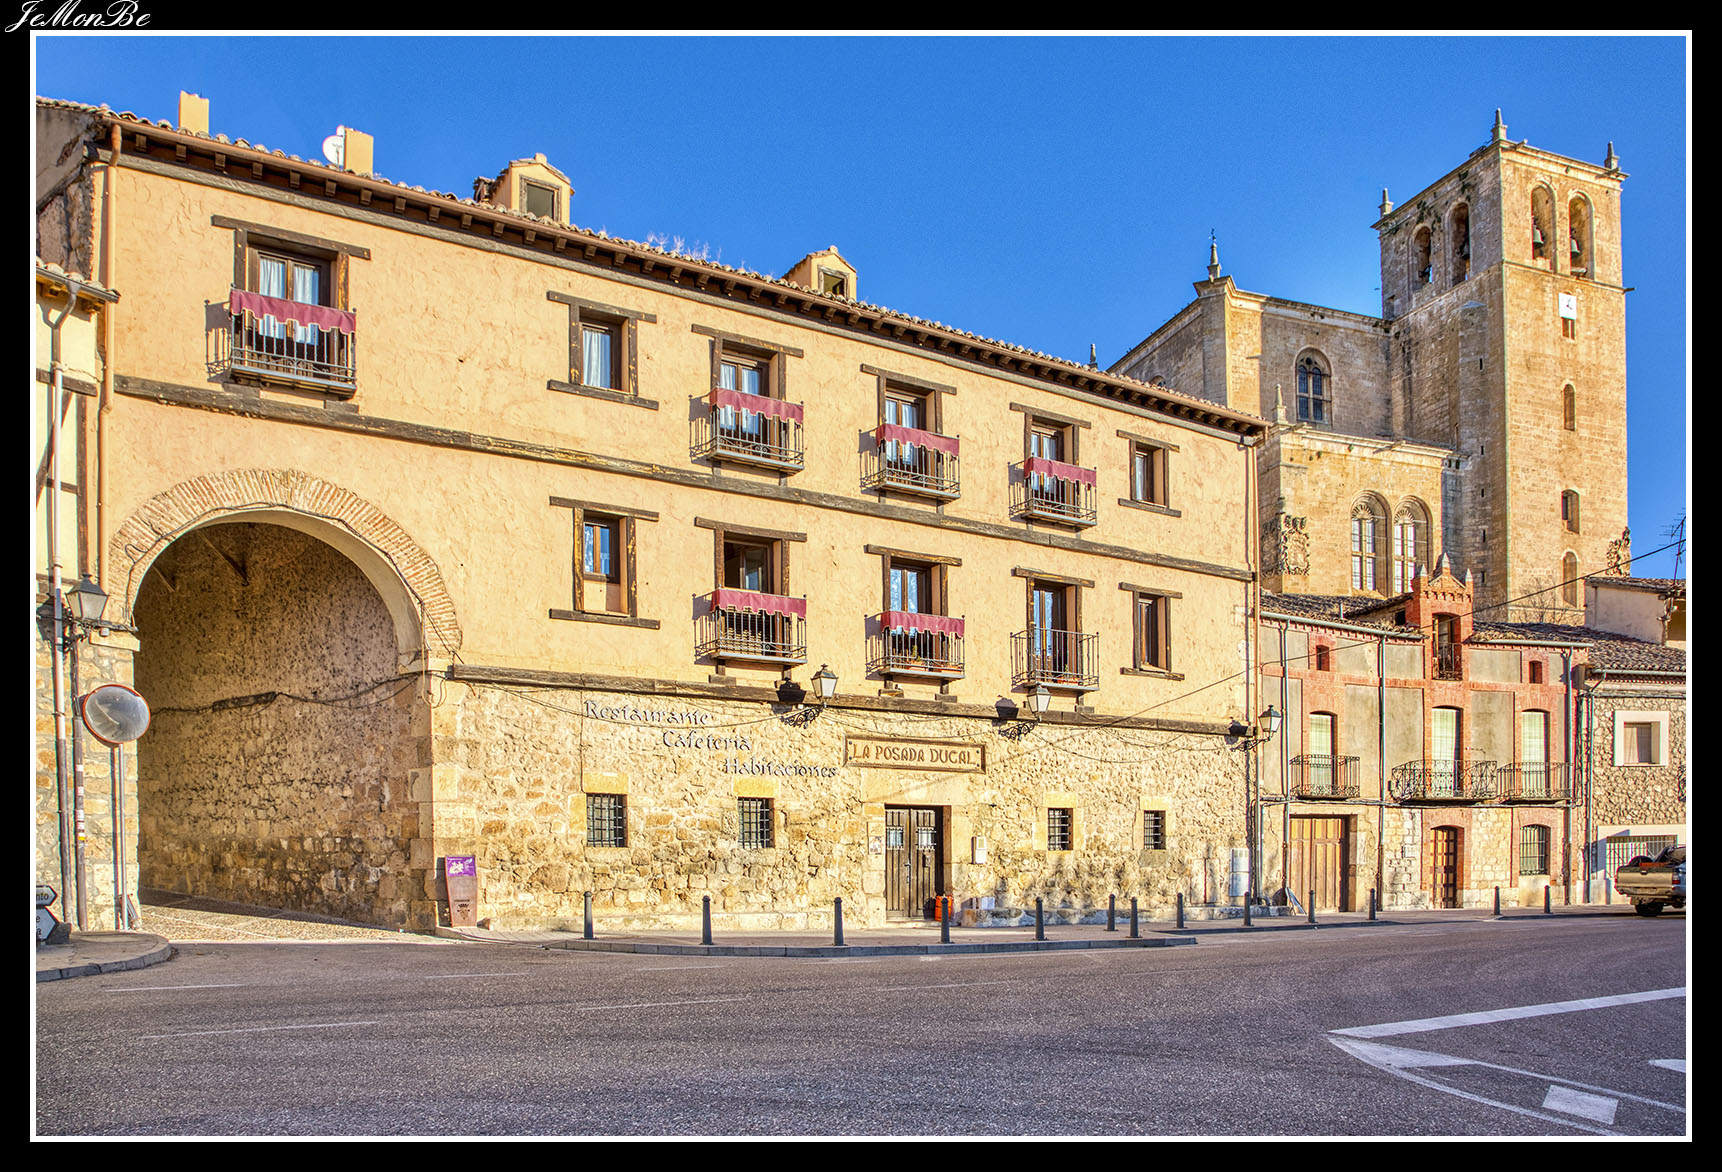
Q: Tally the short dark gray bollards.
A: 13